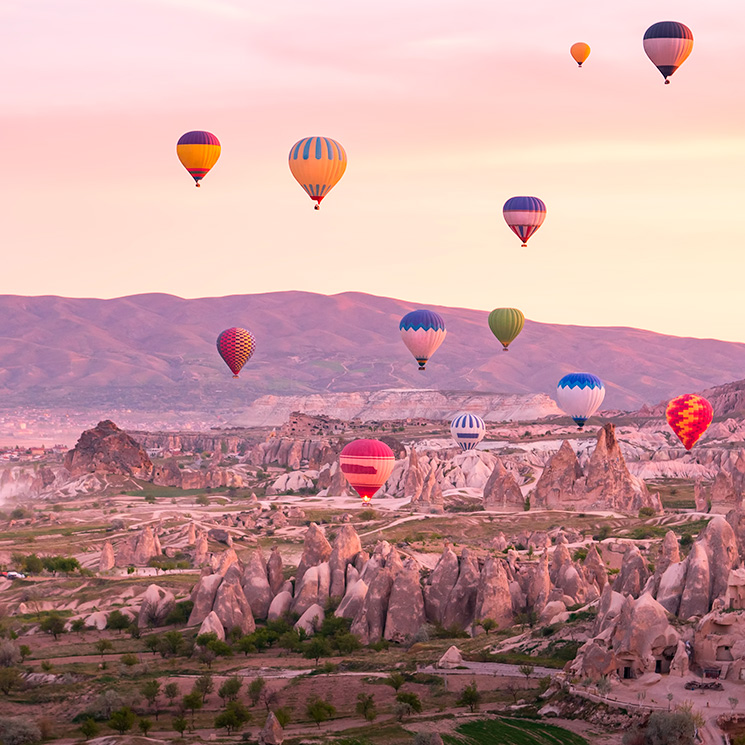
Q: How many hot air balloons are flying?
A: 12